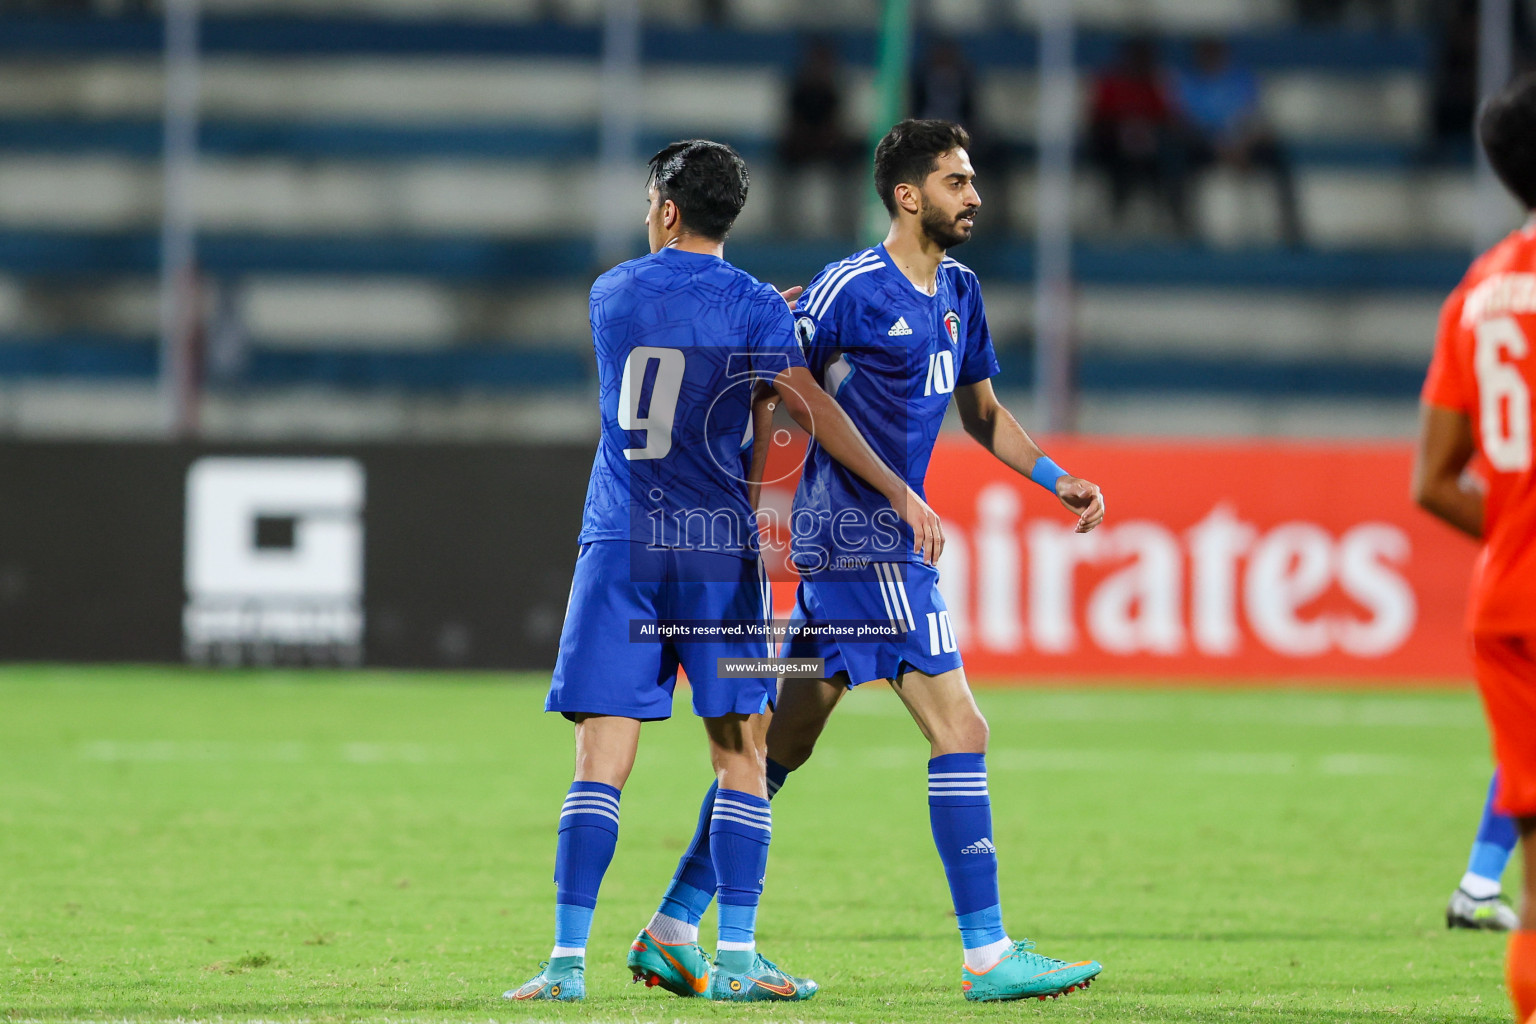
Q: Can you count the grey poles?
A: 4